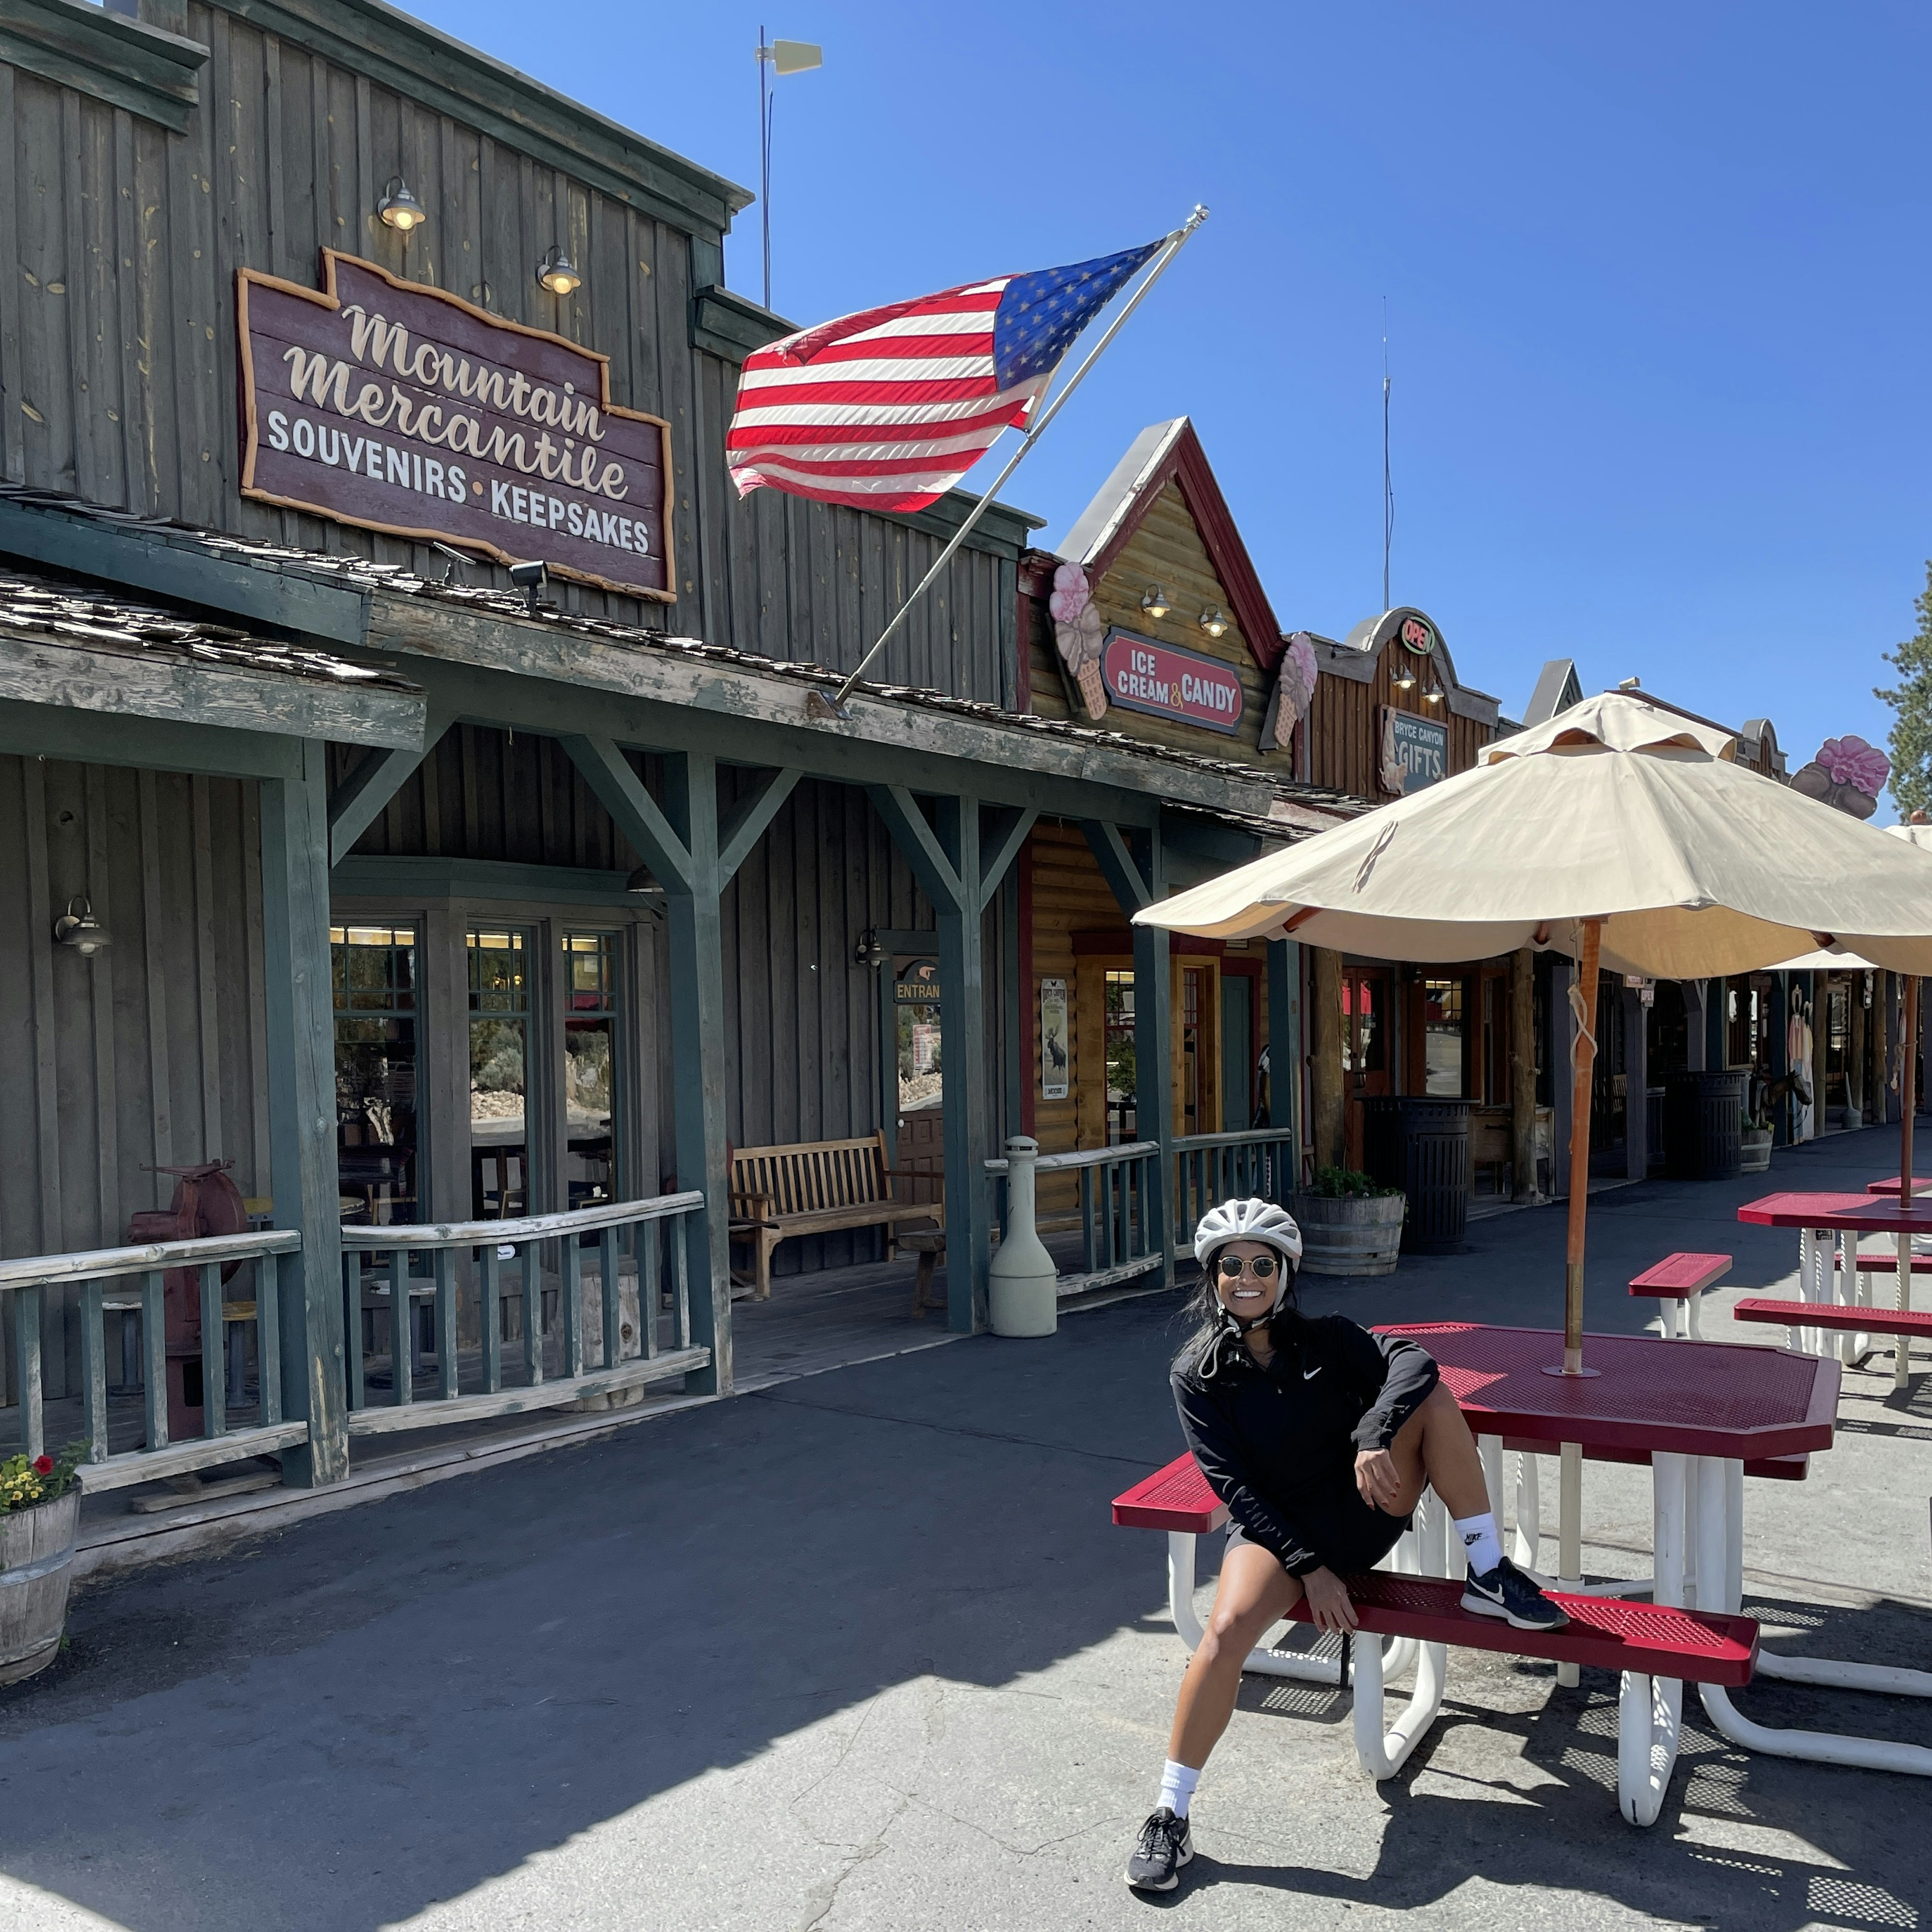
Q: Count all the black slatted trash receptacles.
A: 2